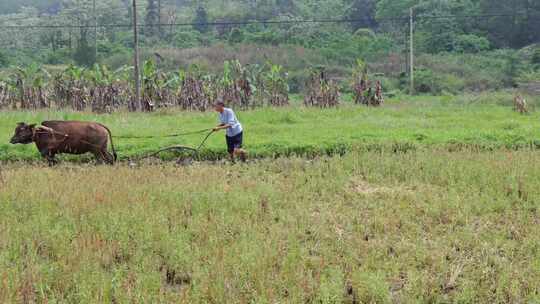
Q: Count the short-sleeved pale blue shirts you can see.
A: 1